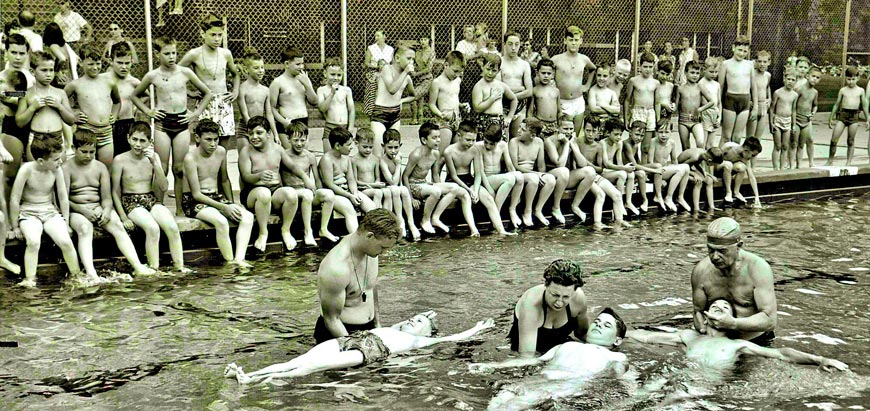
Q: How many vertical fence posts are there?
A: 7